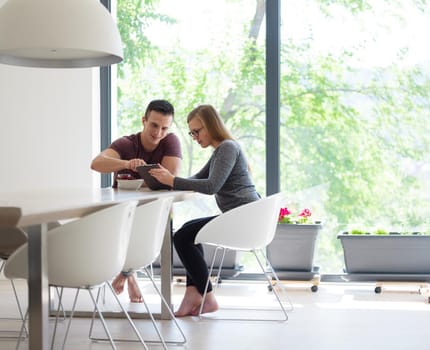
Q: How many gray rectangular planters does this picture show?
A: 3